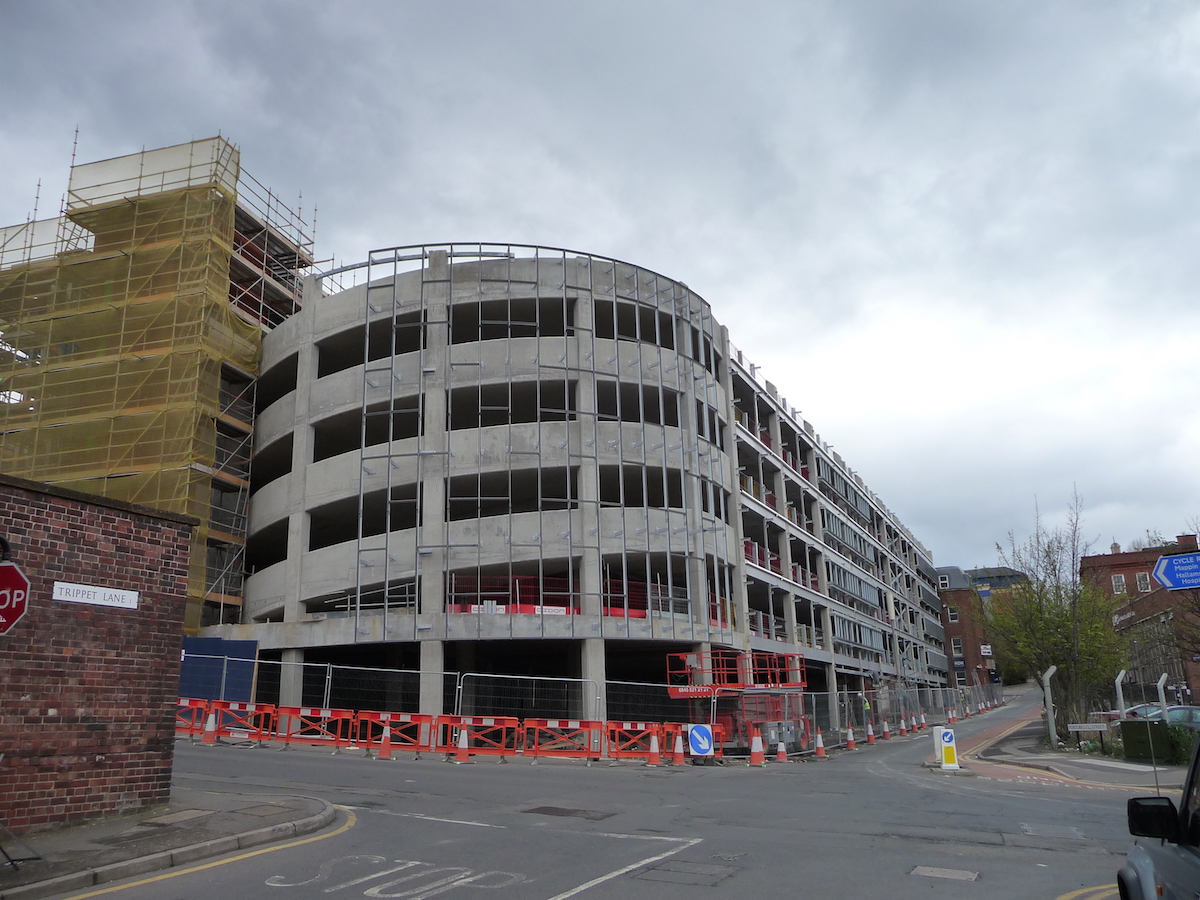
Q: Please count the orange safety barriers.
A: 8